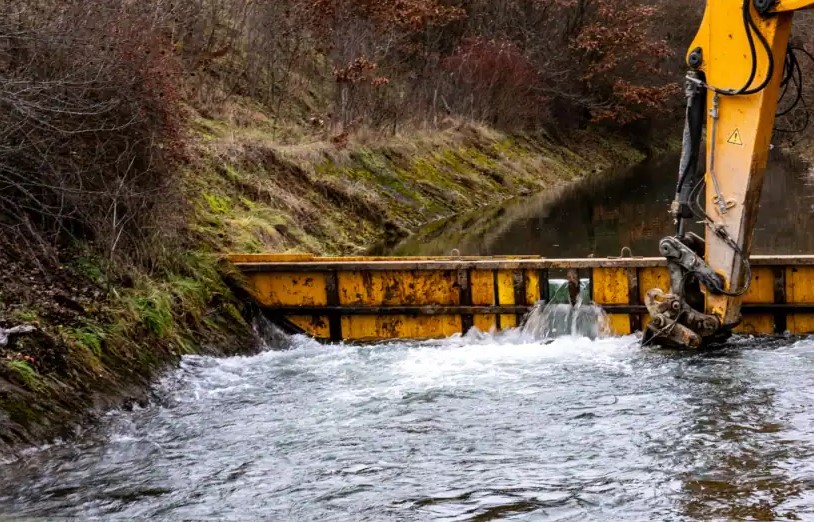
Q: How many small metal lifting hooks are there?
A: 2